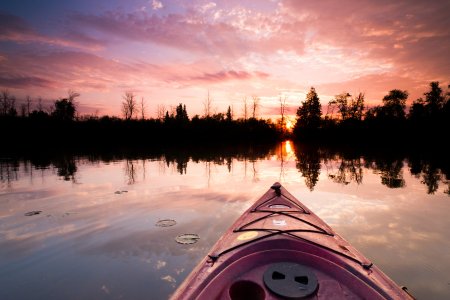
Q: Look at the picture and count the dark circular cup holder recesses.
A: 1